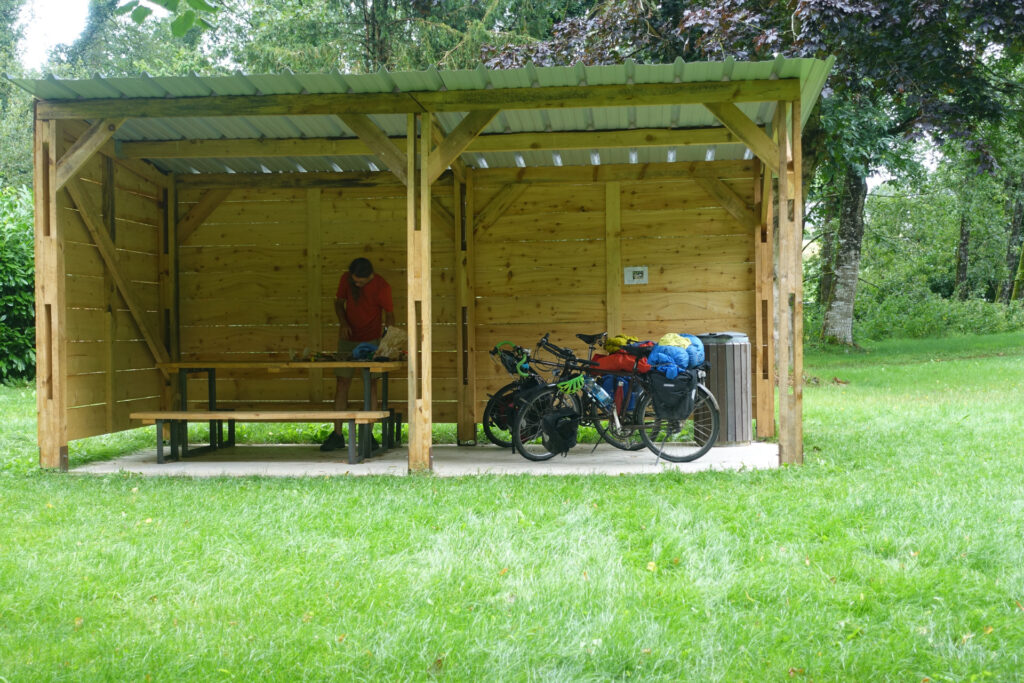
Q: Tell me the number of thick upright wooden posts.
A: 6